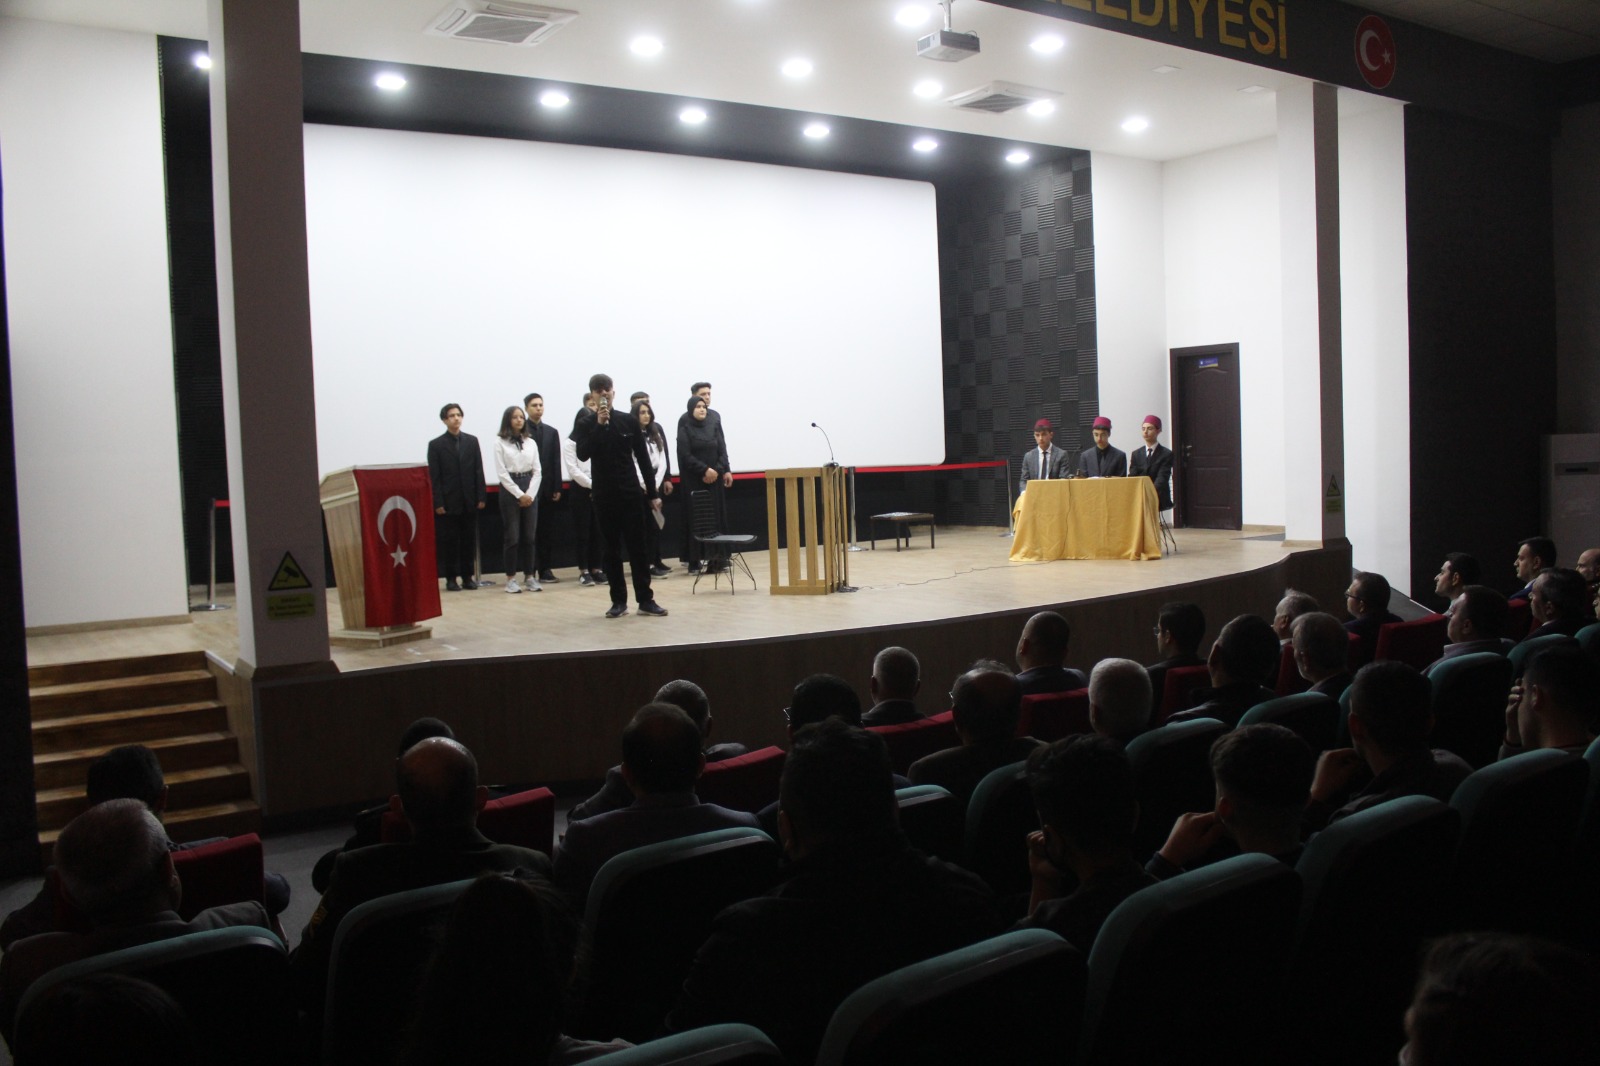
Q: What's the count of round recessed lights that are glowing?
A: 14